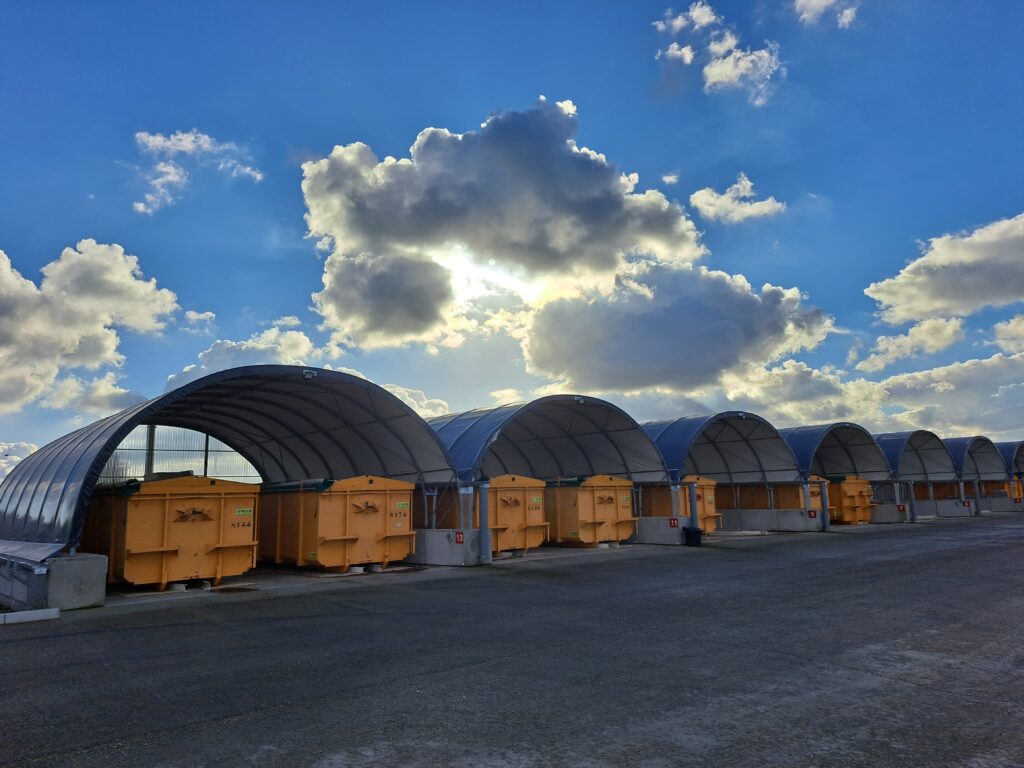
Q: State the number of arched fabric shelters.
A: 7